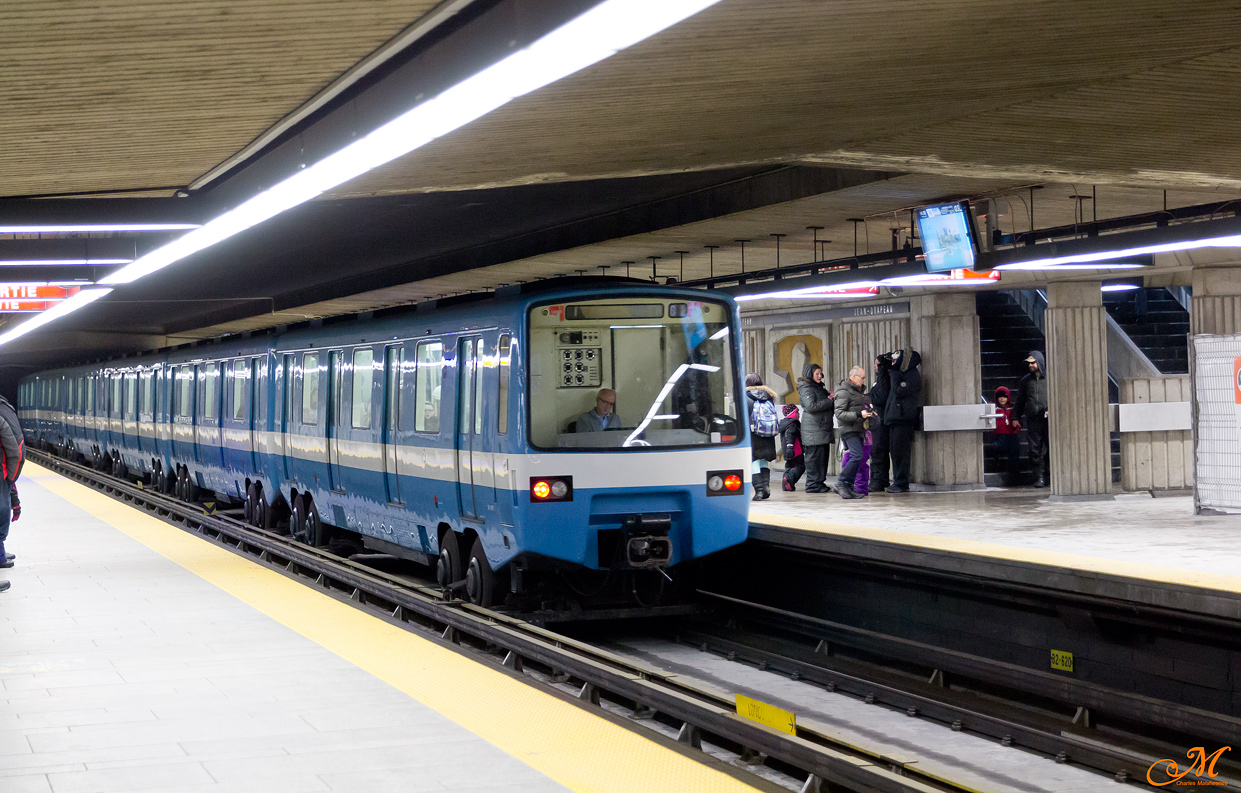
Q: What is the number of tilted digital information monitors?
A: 1